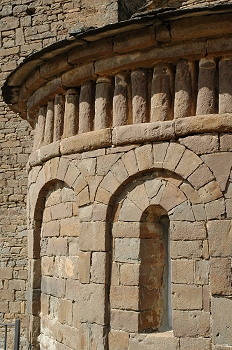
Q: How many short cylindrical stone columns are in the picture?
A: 13